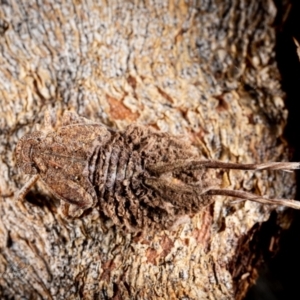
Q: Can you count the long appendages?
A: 2